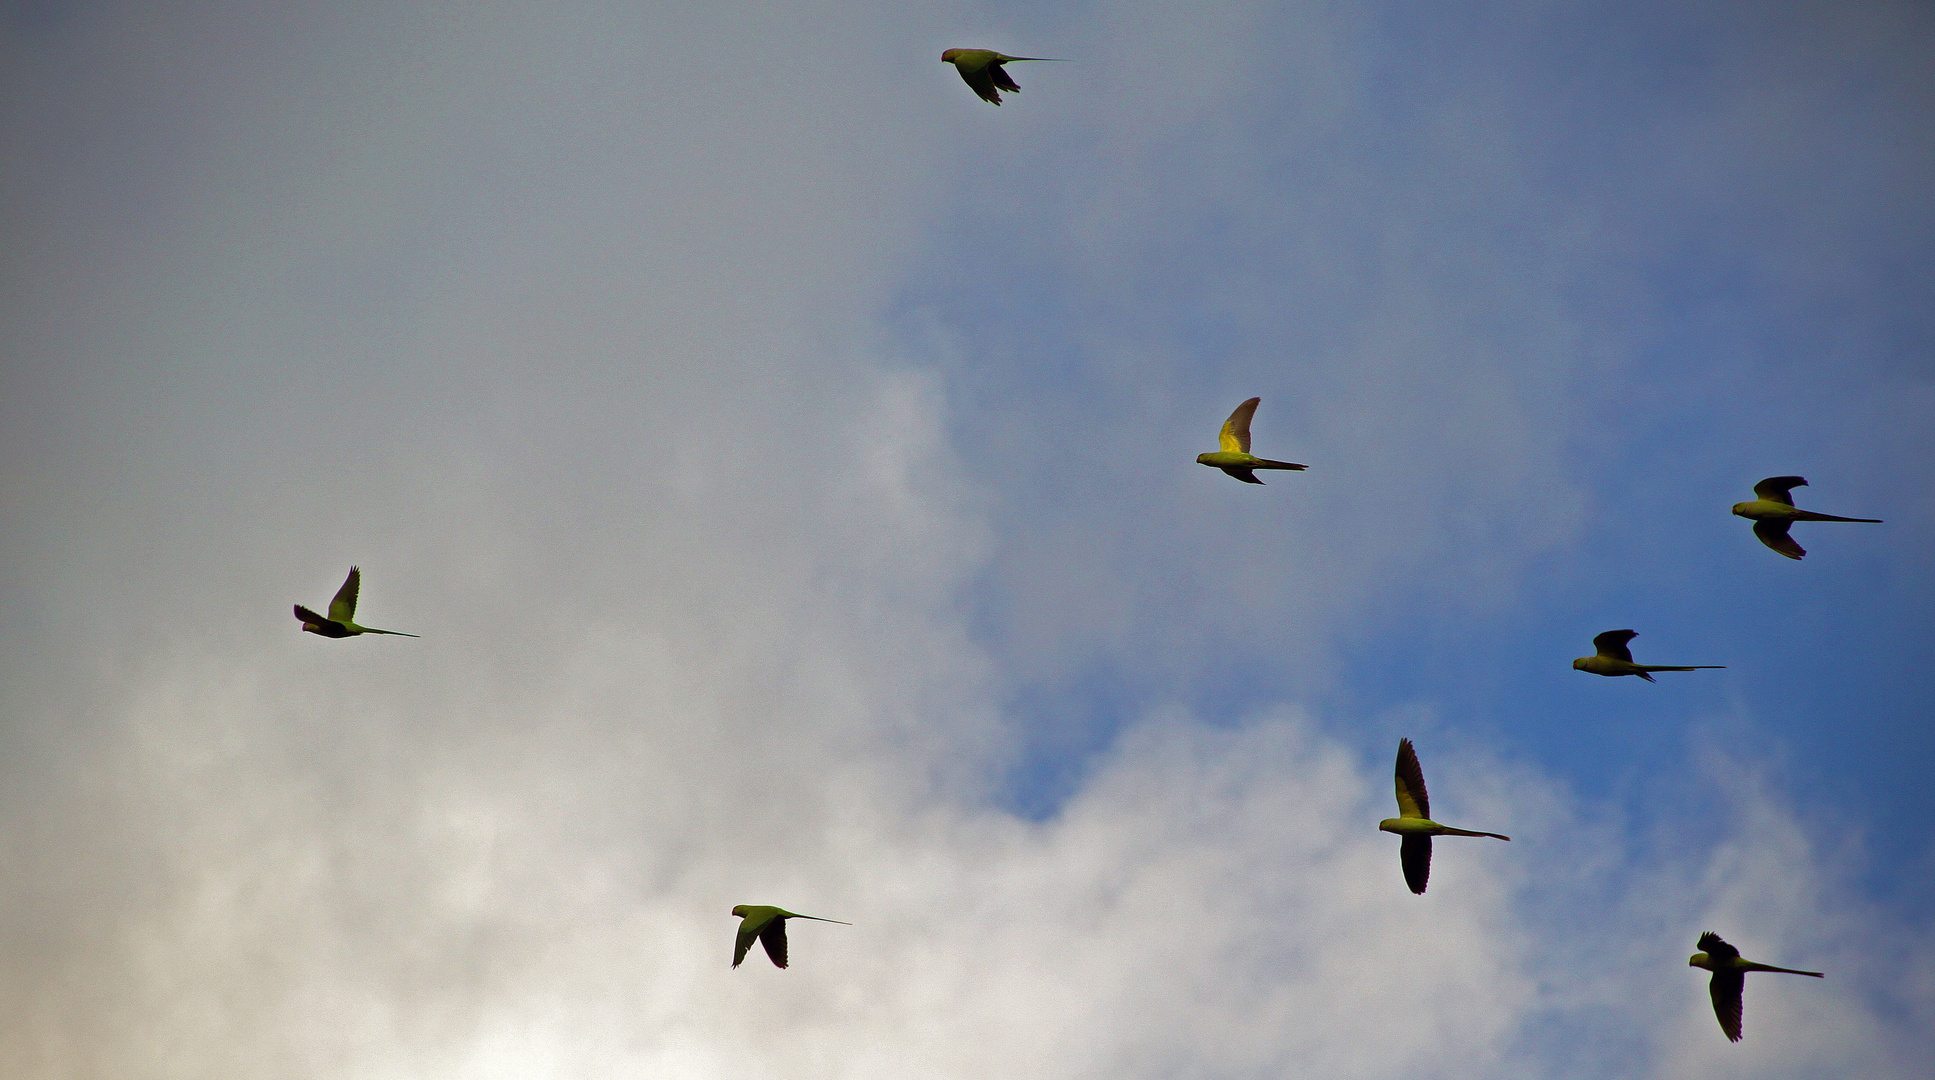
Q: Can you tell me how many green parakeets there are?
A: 8